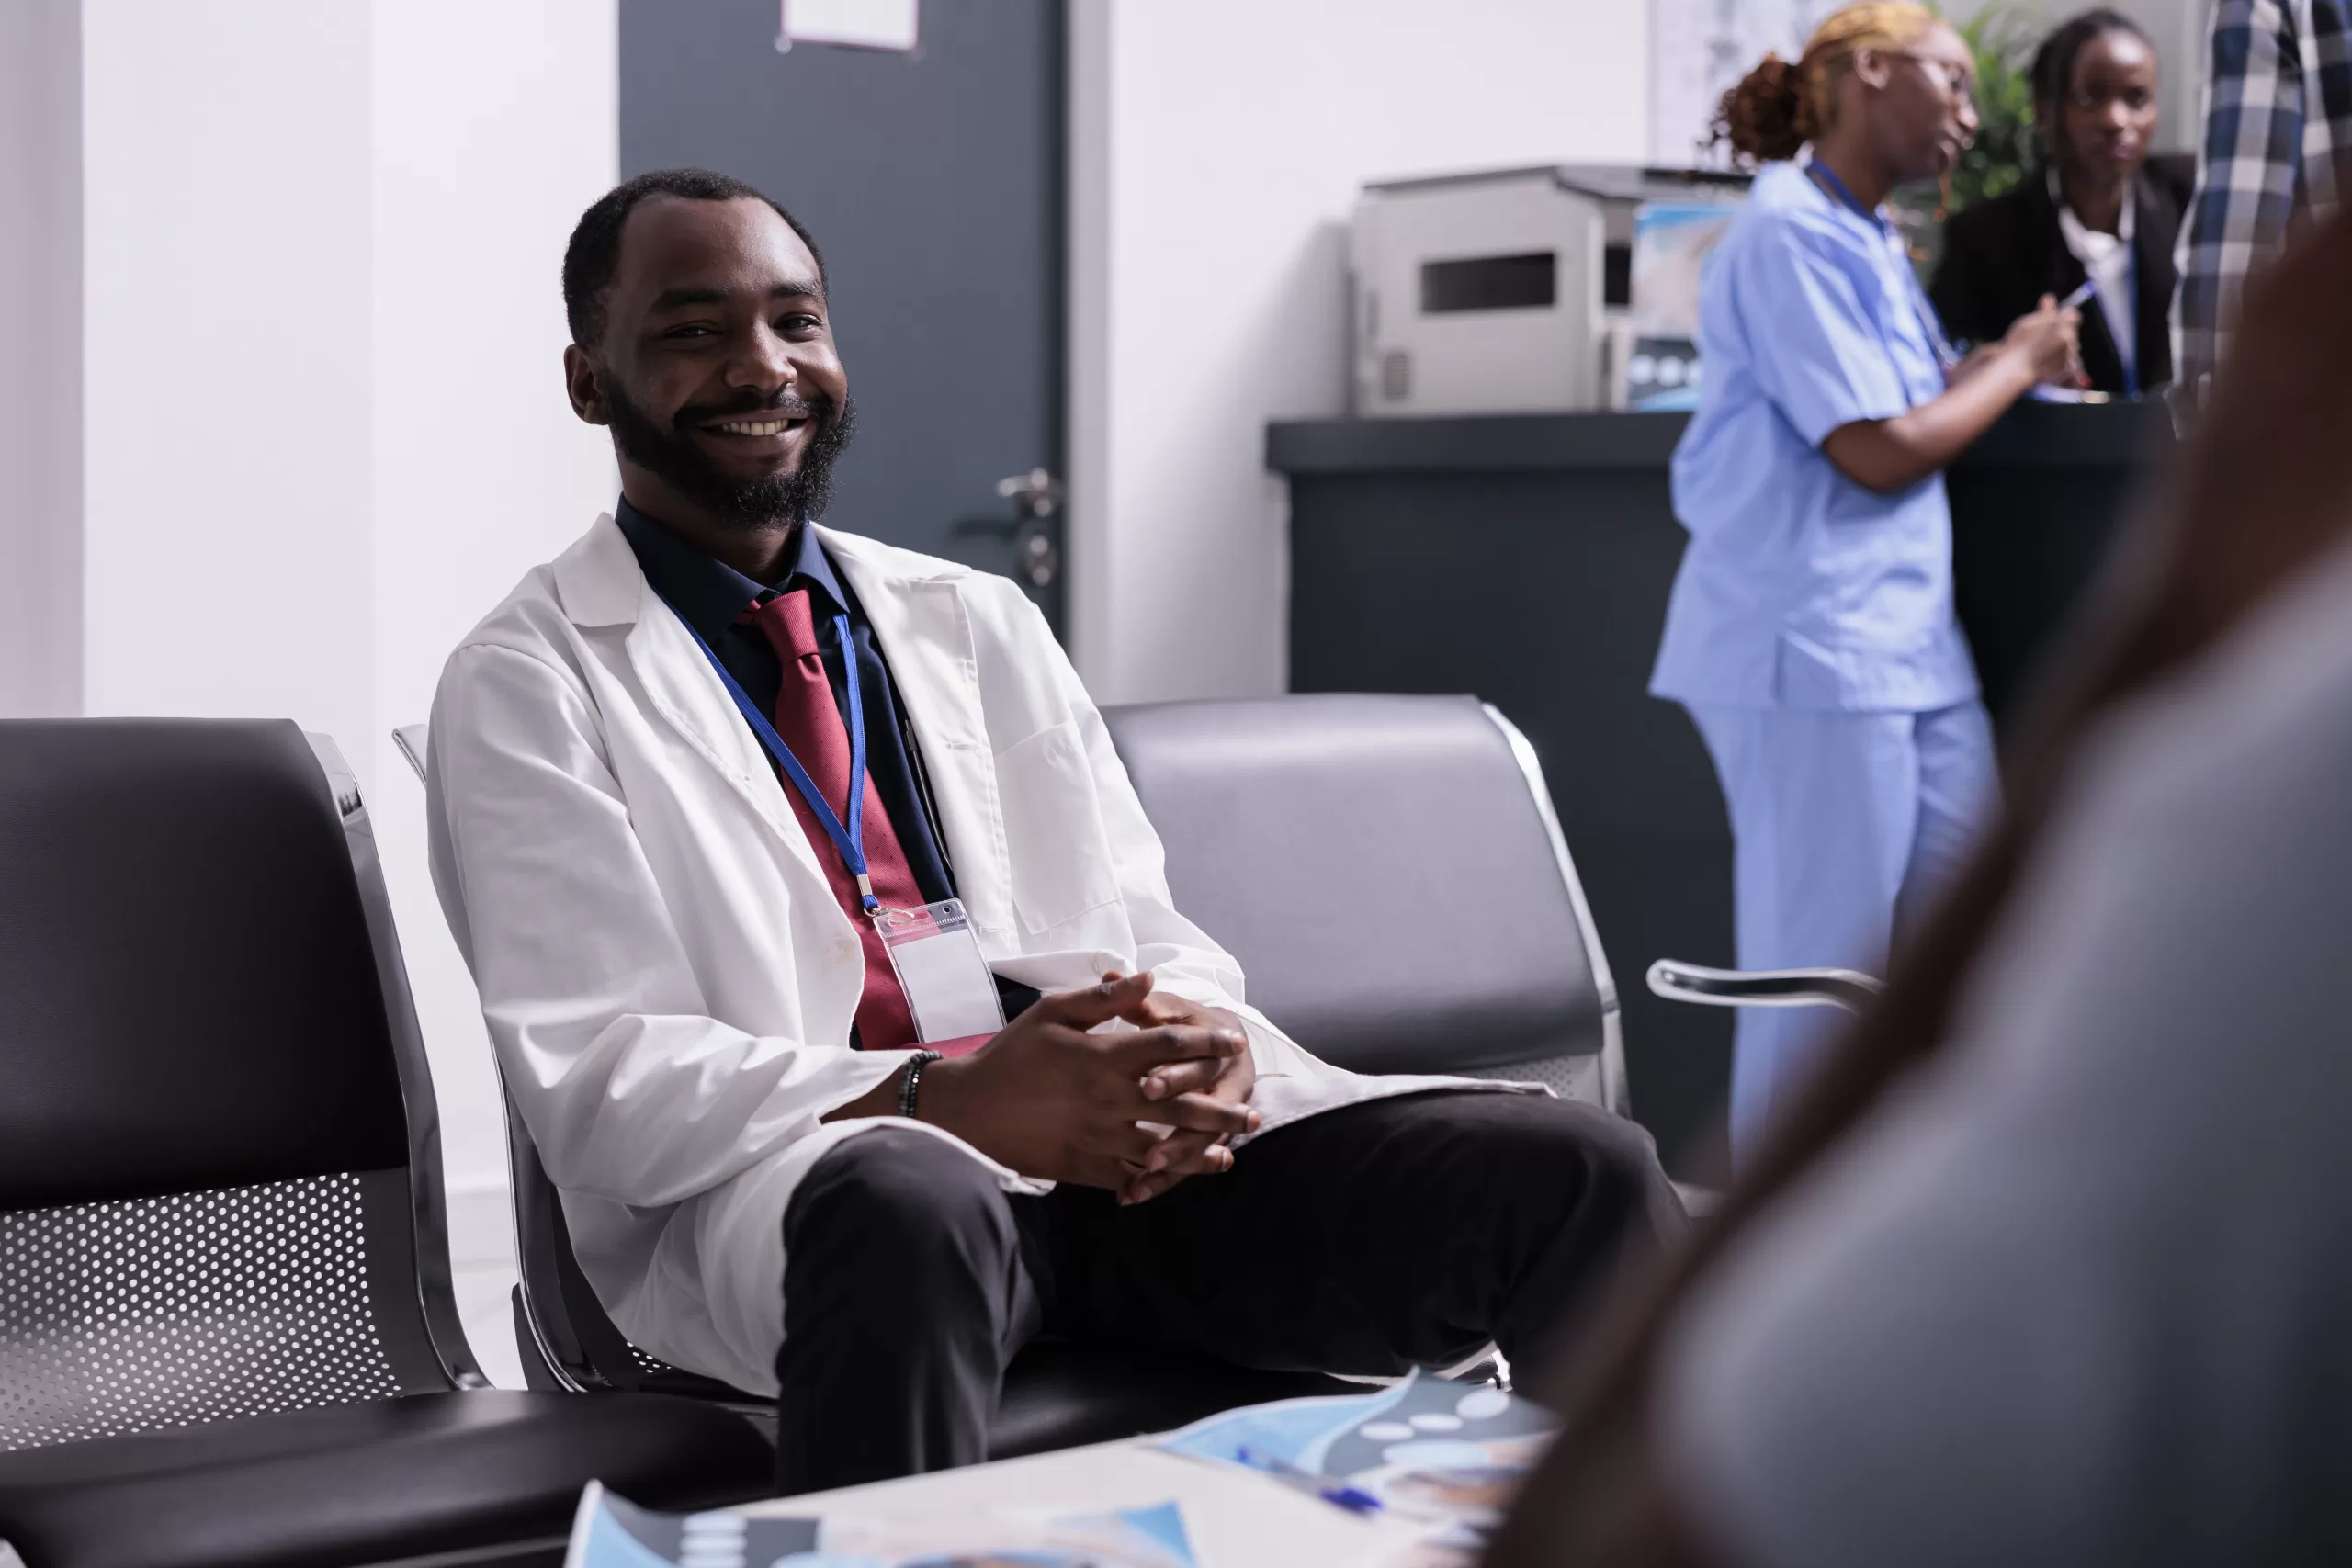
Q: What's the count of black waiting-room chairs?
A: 3